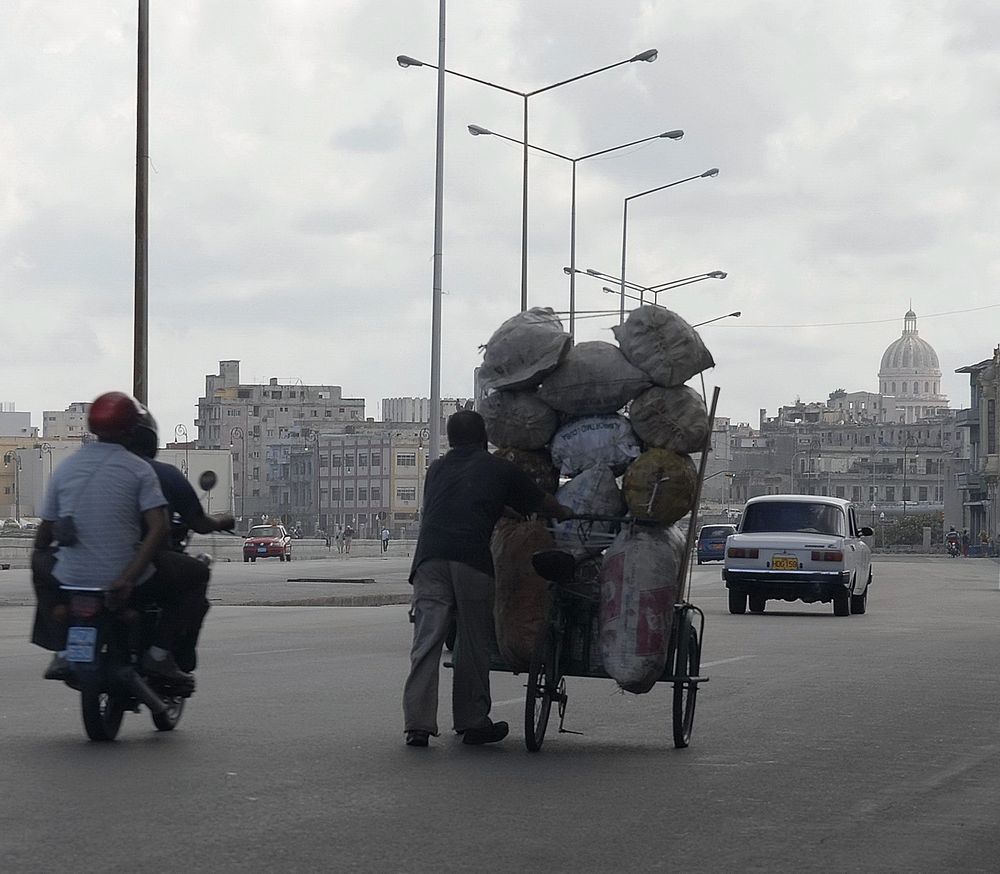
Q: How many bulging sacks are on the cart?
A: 11